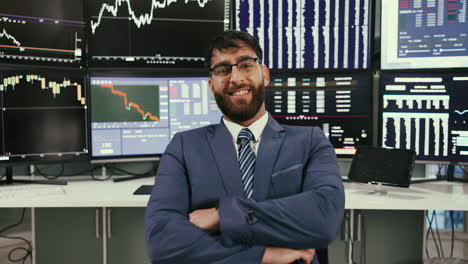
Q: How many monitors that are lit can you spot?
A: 8